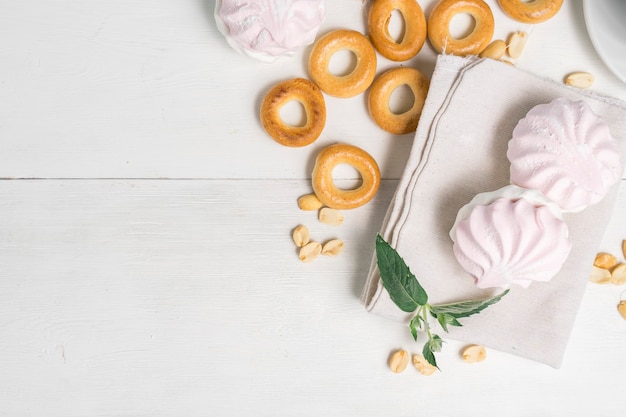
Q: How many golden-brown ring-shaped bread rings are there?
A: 7